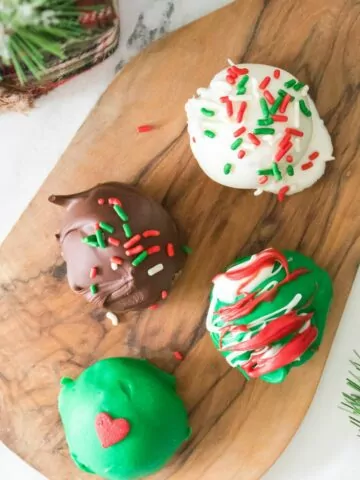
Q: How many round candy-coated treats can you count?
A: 4